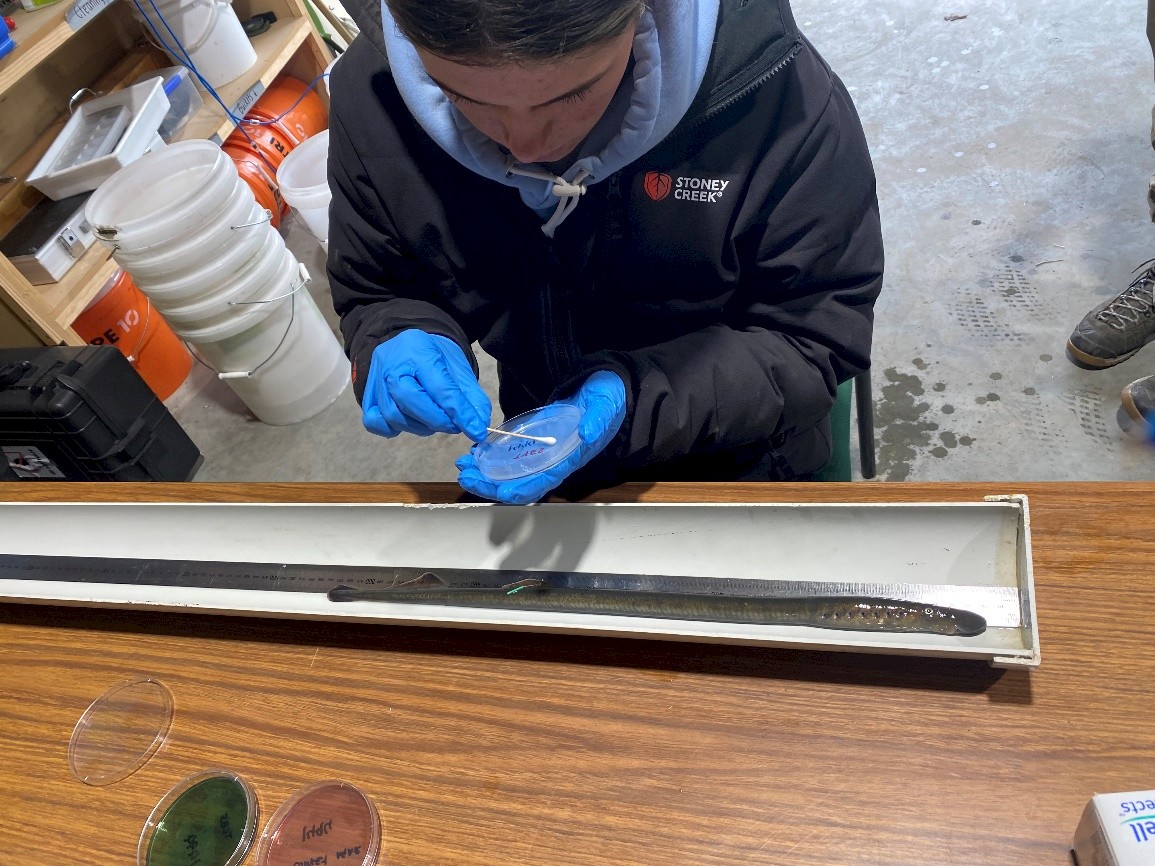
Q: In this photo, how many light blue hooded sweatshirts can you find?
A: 1